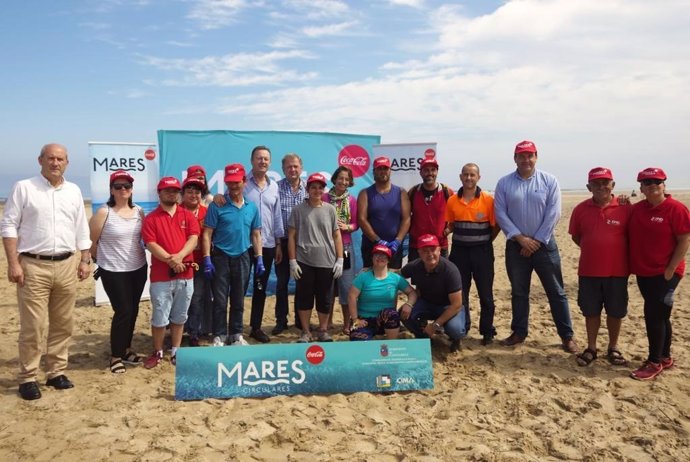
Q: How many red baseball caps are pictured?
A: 13